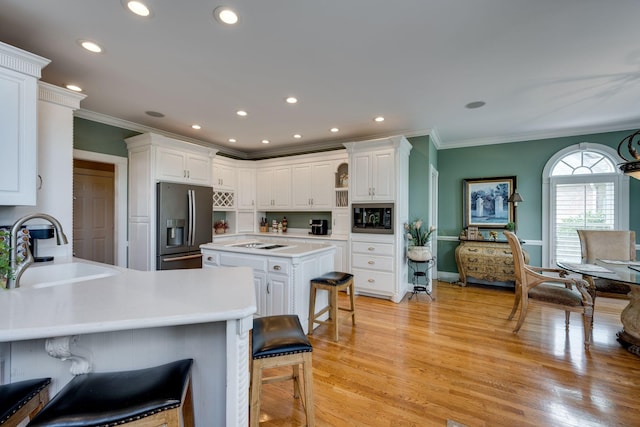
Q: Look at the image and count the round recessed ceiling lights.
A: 12